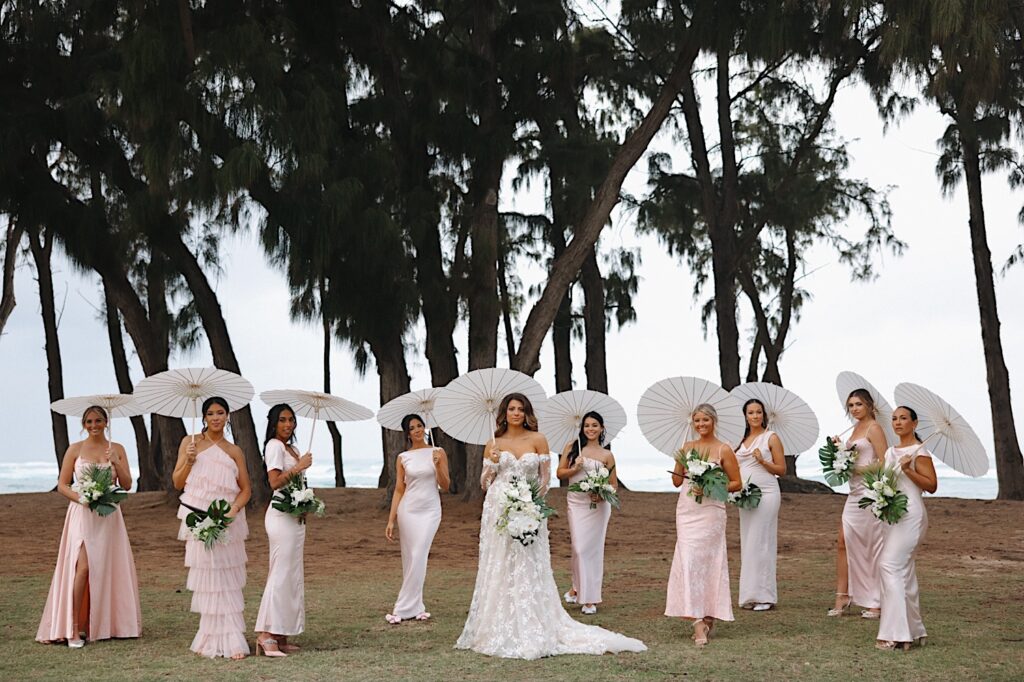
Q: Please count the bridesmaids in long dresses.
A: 9